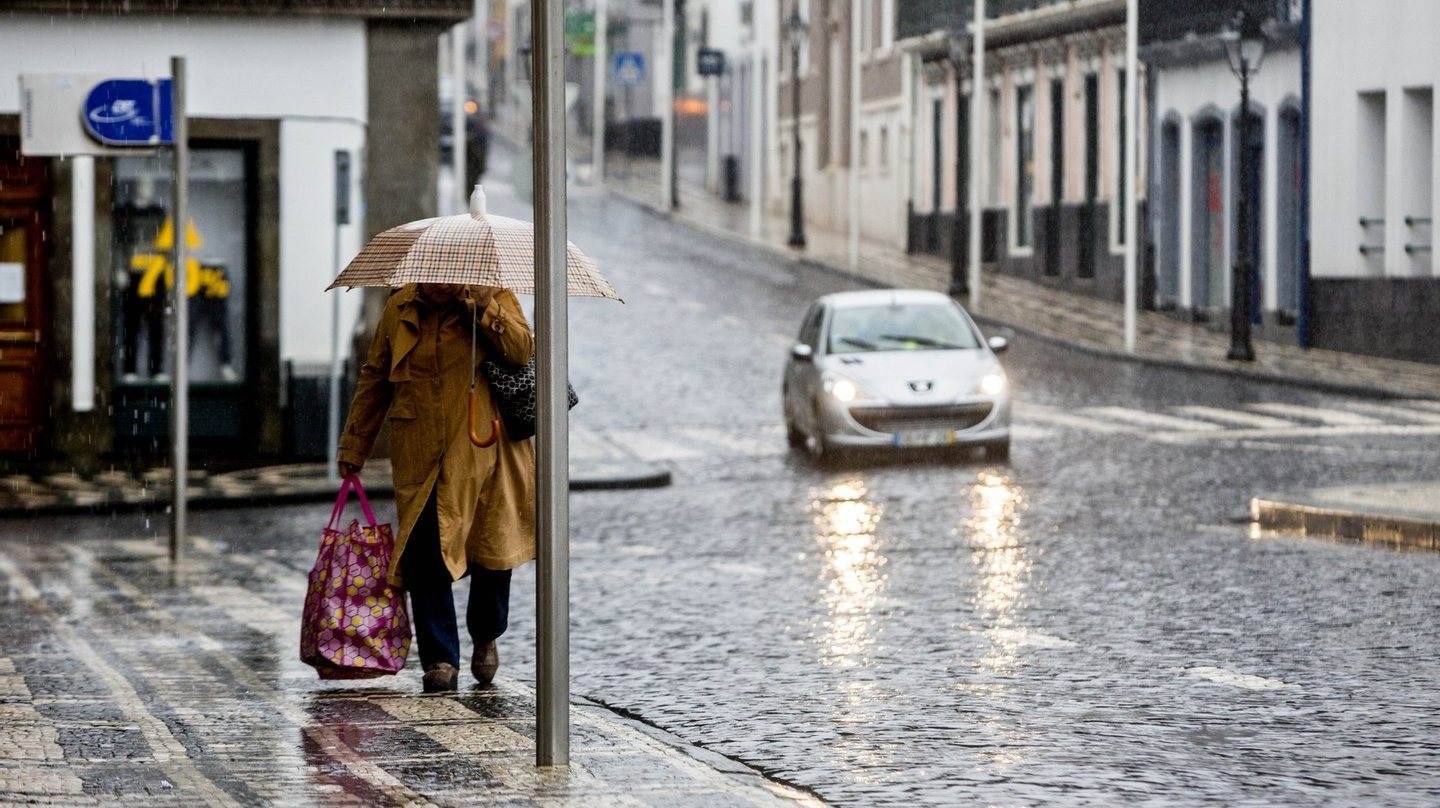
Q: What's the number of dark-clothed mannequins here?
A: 2